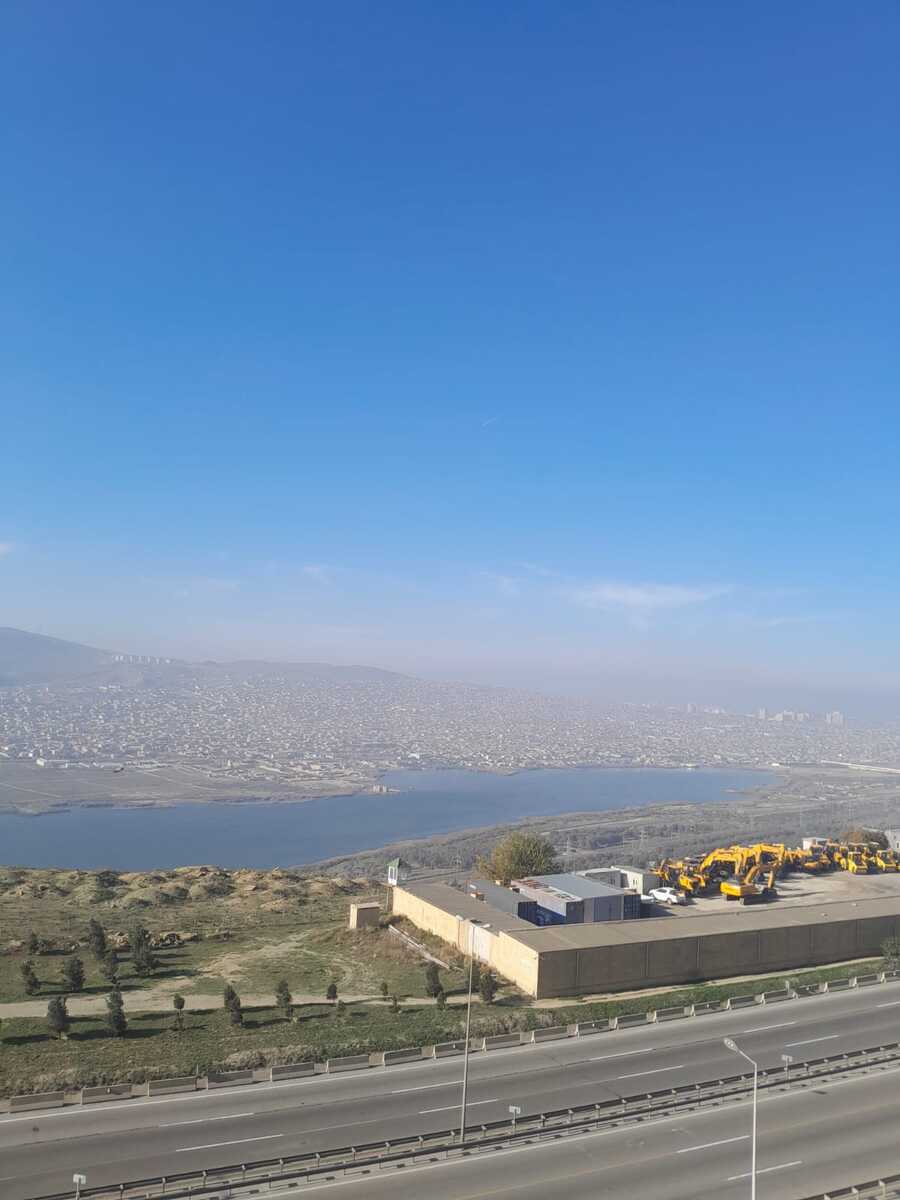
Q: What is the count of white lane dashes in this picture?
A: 11